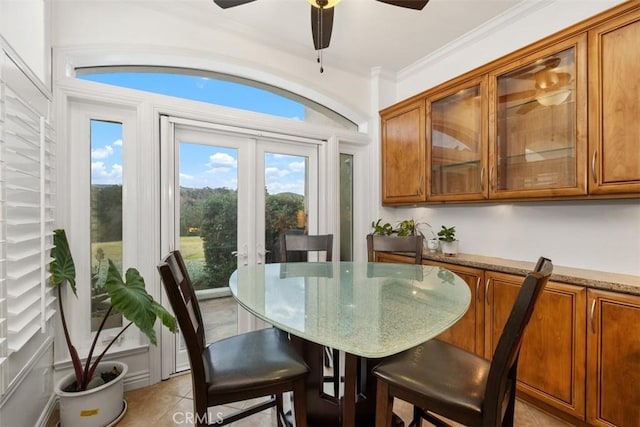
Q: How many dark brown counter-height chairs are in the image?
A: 4